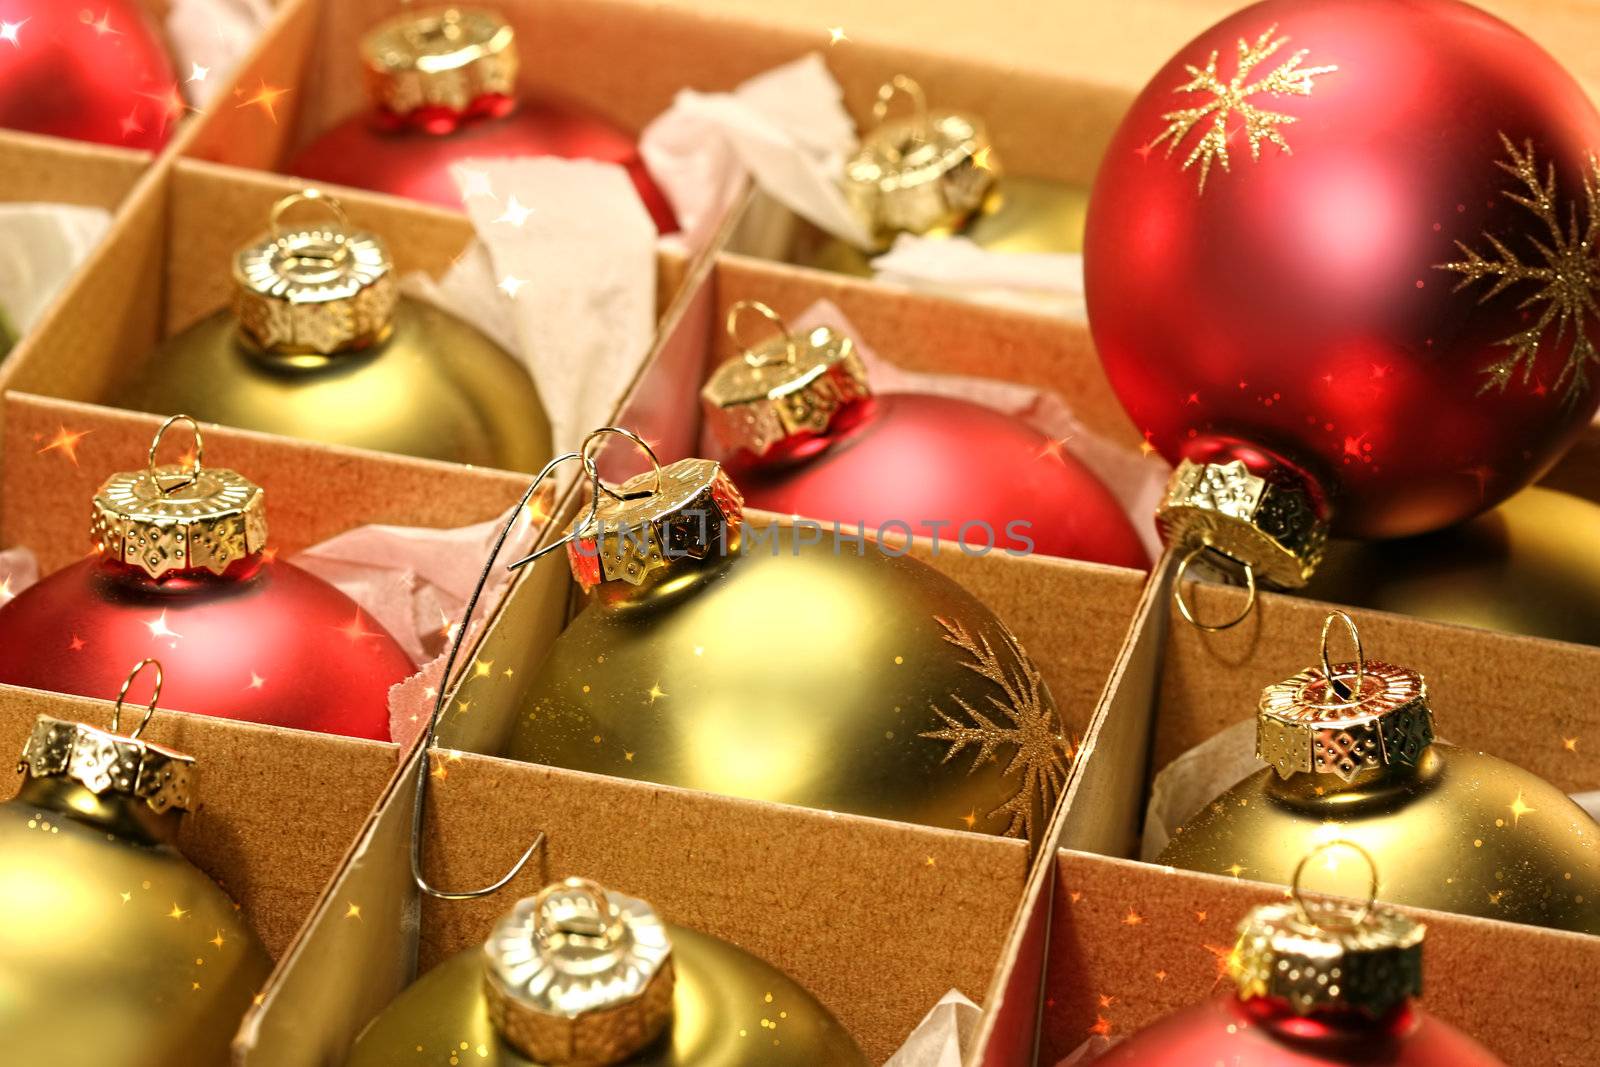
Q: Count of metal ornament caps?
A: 11